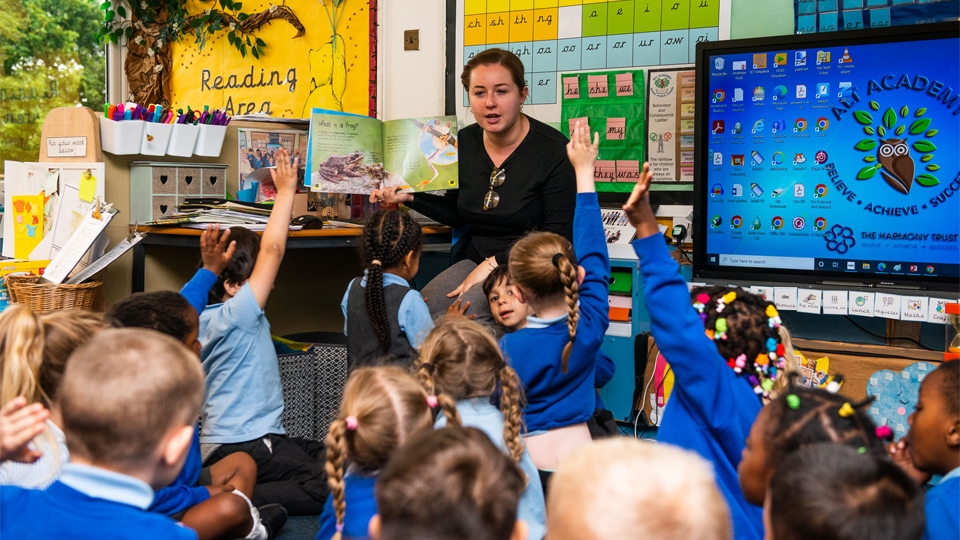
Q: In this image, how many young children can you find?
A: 15